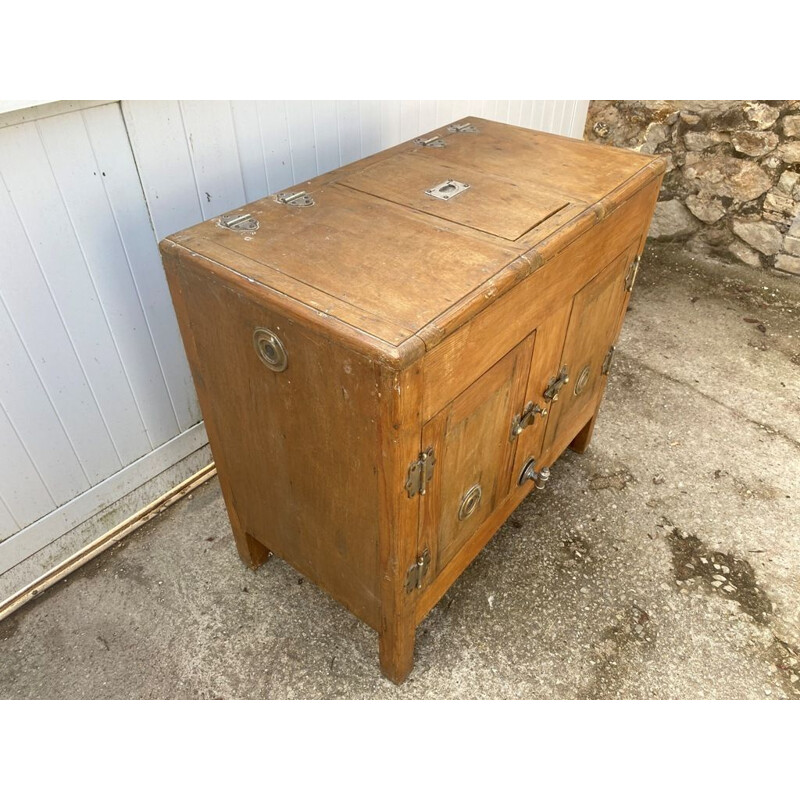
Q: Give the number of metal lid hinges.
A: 4